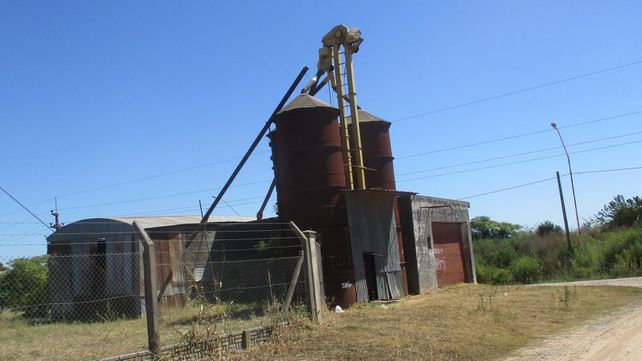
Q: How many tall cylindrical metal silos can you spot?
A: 2